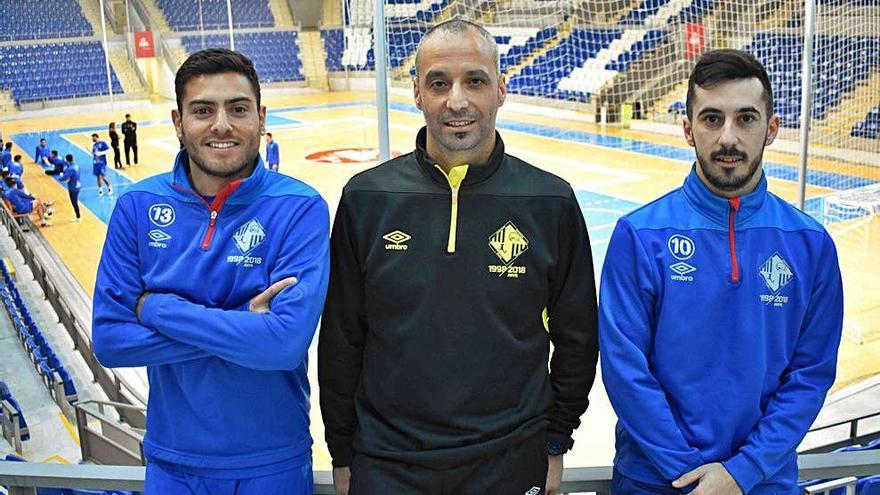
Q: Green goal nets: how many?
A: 0